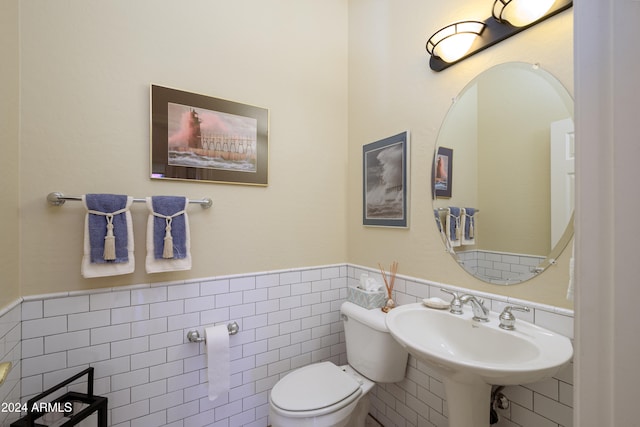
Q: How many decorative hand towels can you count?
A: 2